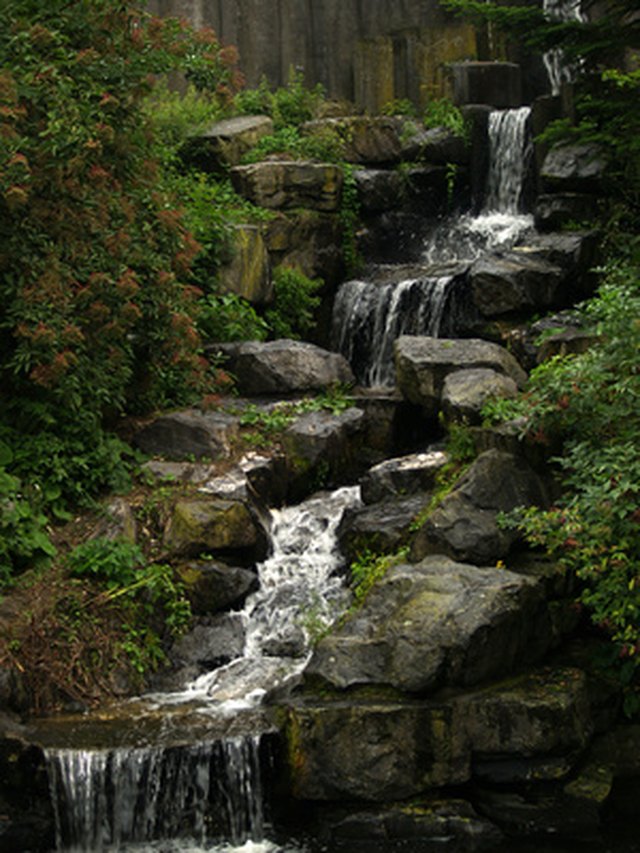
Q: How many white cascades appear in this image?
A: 5